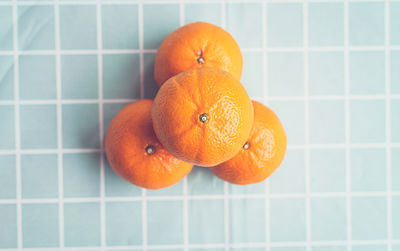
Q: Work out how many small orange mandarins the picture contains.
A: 4